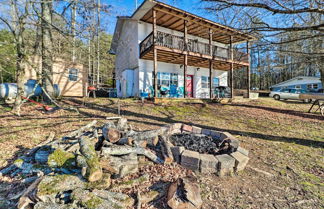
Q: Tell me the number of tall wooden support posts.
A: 5